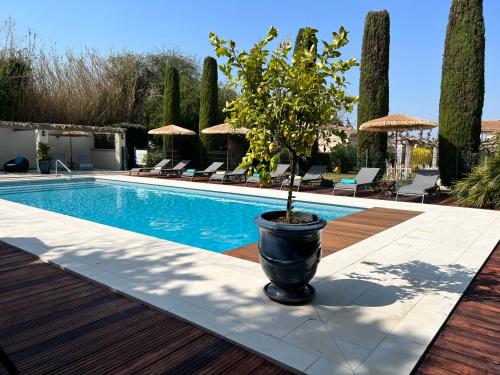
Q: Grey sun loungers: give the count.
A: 8